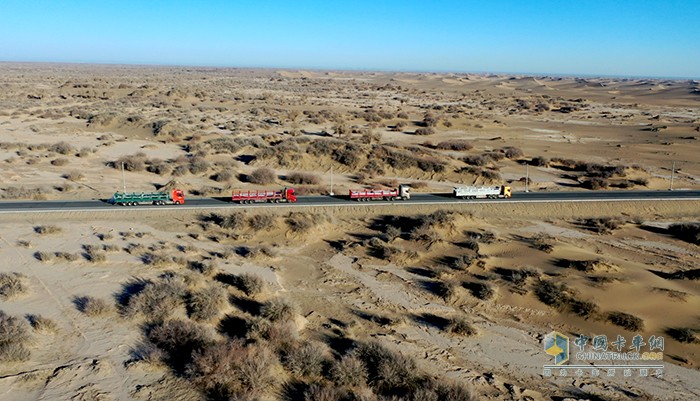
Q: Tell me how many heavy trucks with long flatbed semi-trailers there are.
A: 4